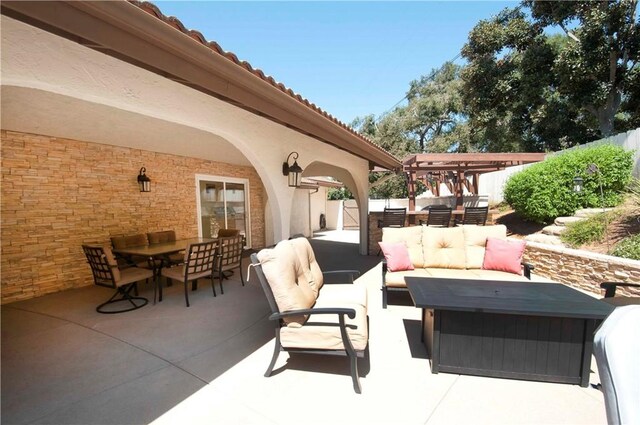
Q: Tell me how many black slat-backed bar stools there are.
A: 3